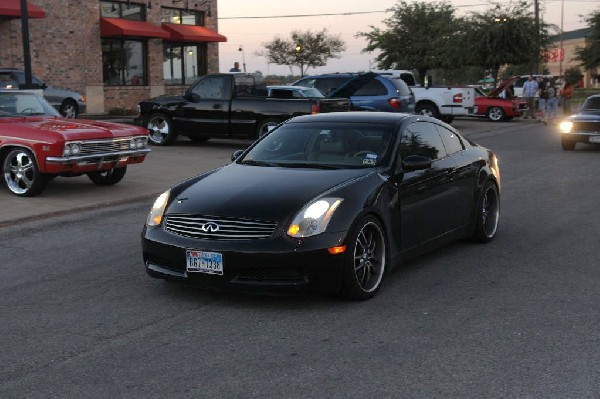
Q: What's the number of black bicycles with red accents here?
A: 0